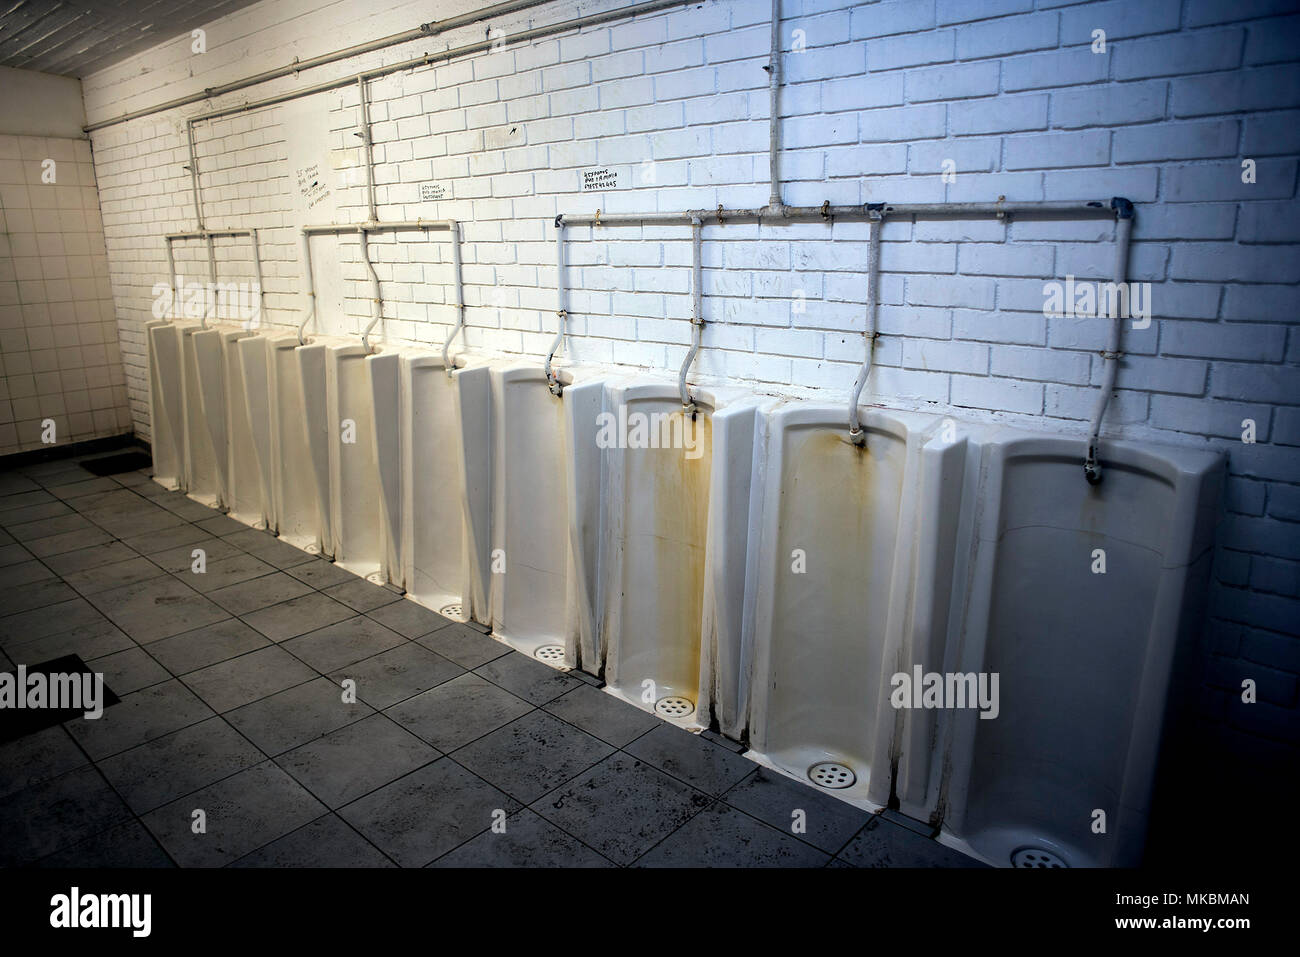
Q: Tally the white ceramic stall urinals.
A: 10